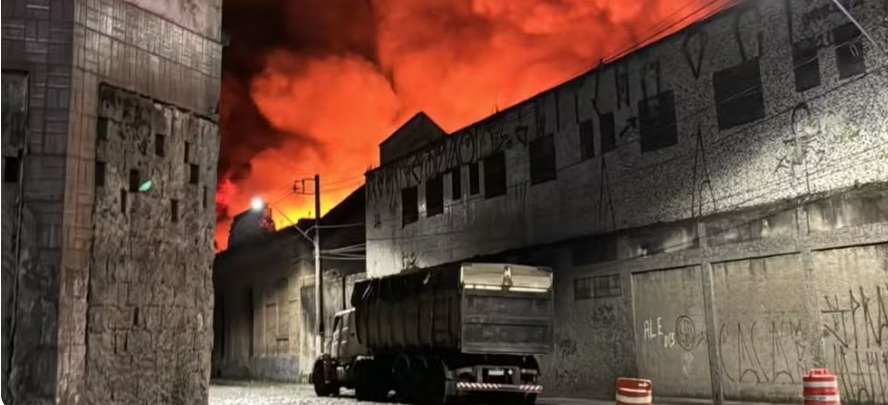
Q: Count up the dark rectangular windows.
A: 12